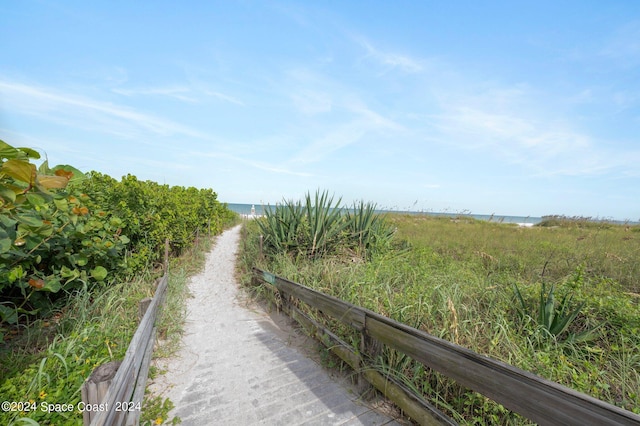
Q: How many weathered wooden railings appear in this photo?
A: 2